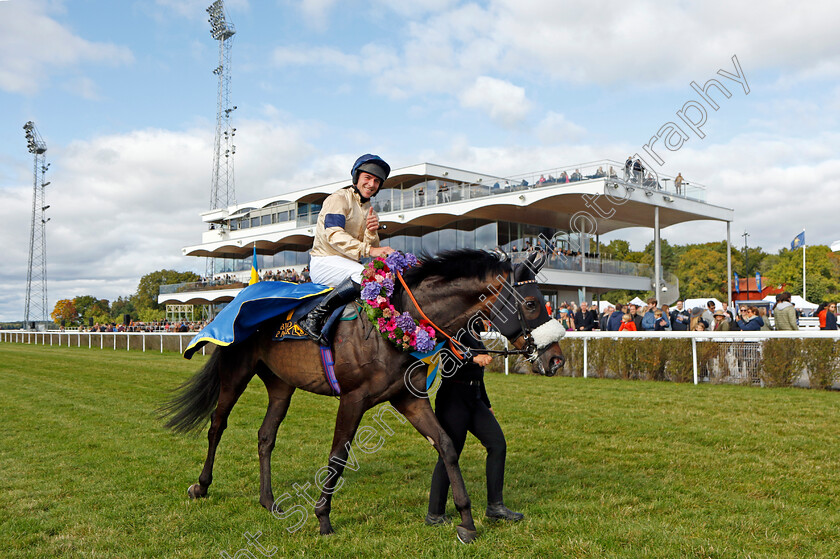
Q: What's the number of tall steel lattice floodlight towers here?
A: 2